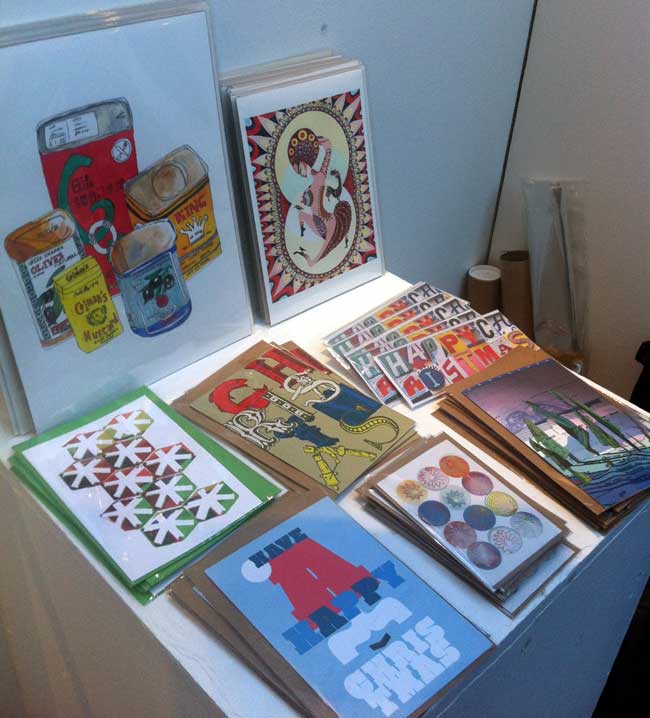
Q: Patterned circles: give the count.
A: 12